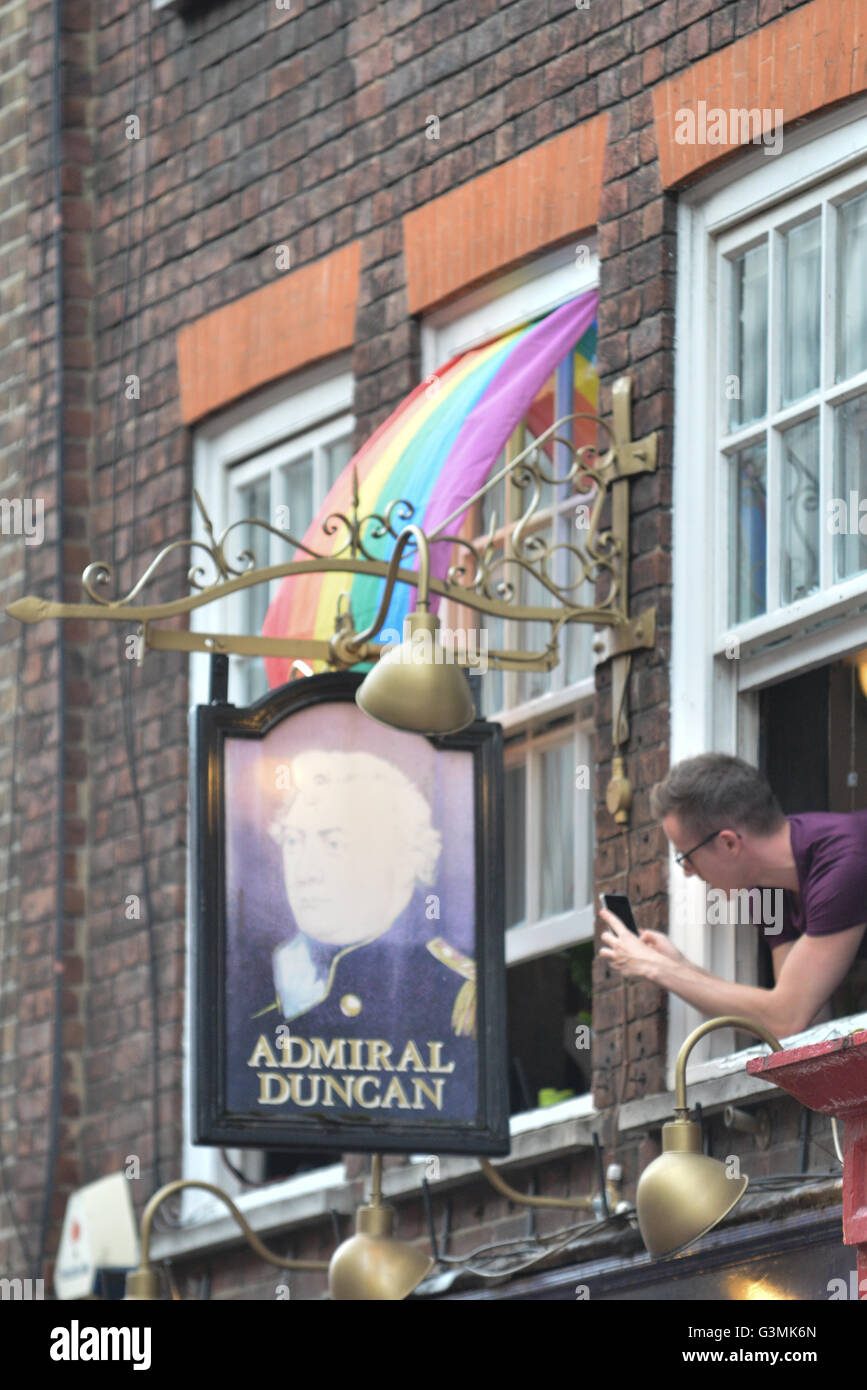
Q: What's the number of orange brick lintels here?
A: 3